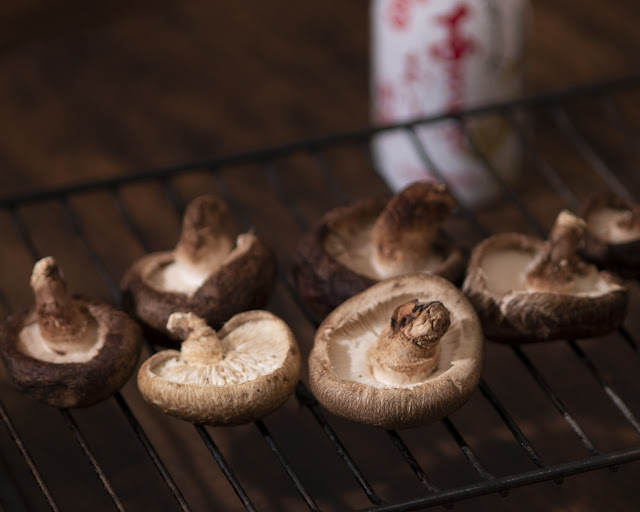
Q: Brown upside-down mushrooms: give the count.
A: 7